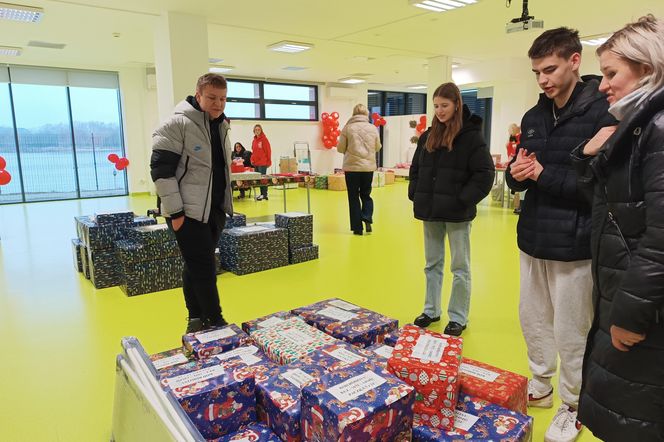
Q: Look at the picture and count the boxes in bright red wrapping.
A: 2